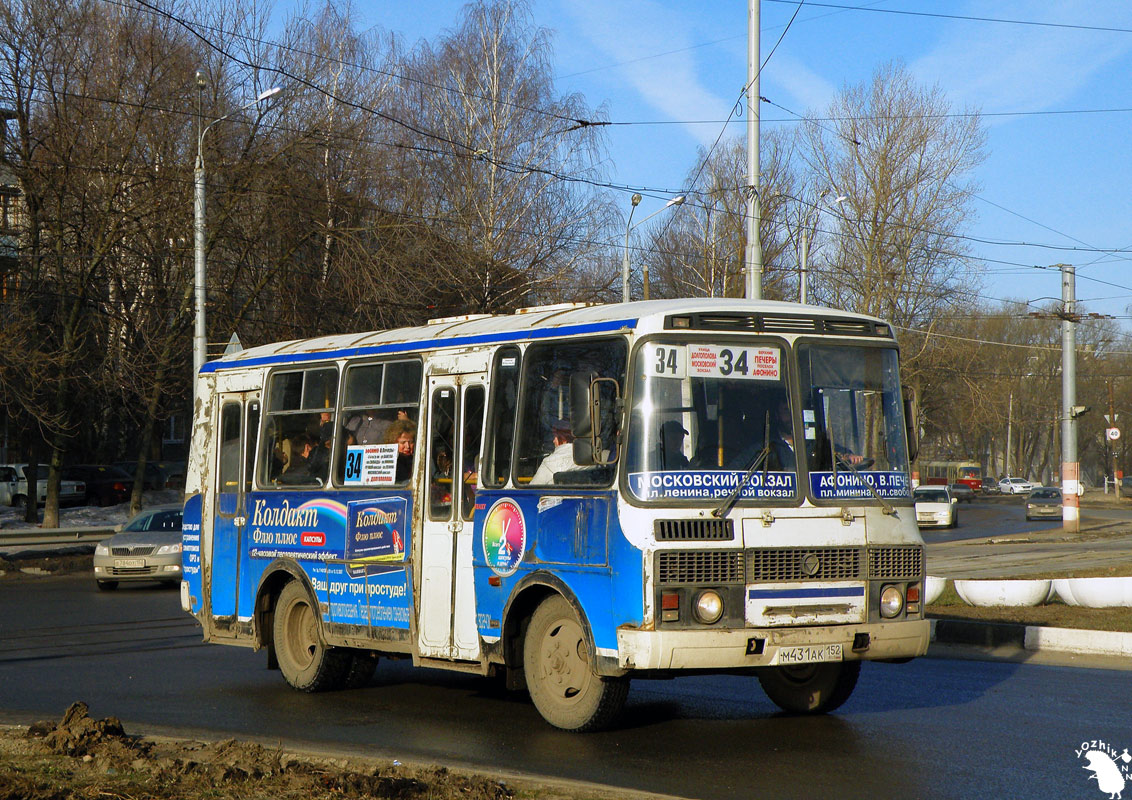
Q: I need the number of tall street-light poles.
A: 3